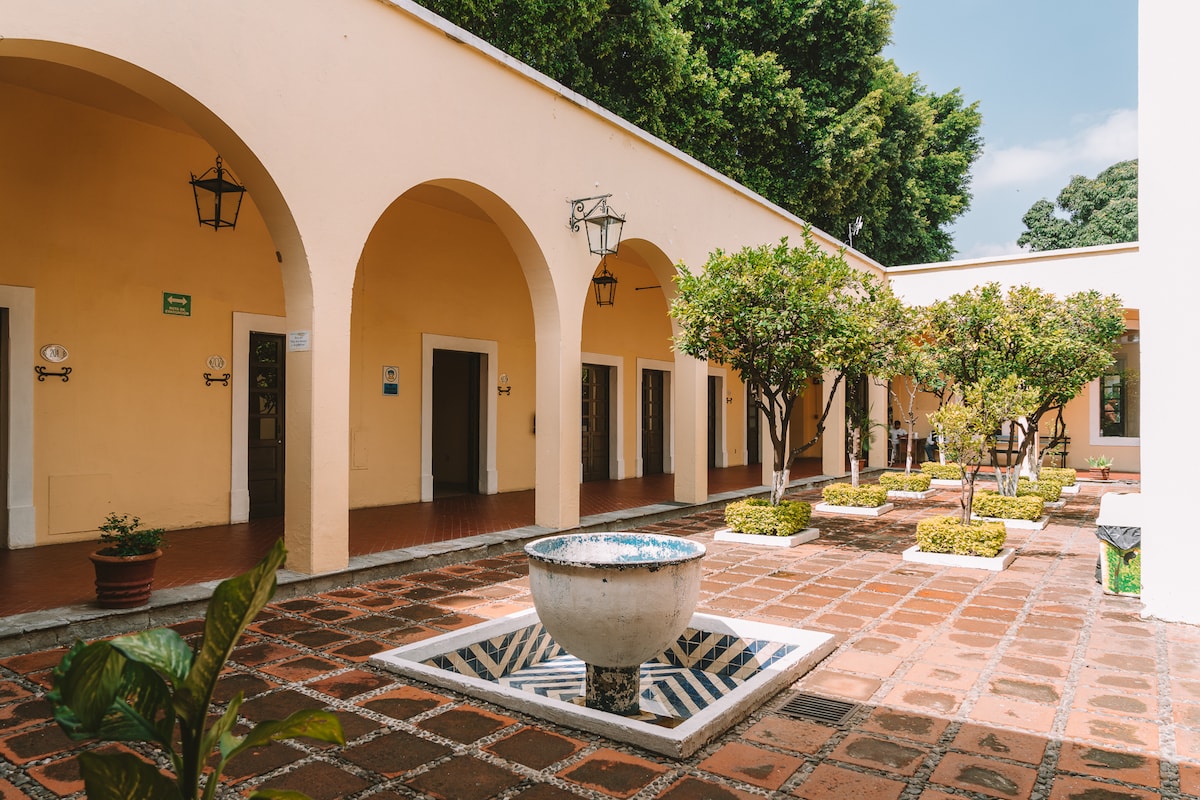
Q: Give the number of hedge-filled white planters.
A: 8